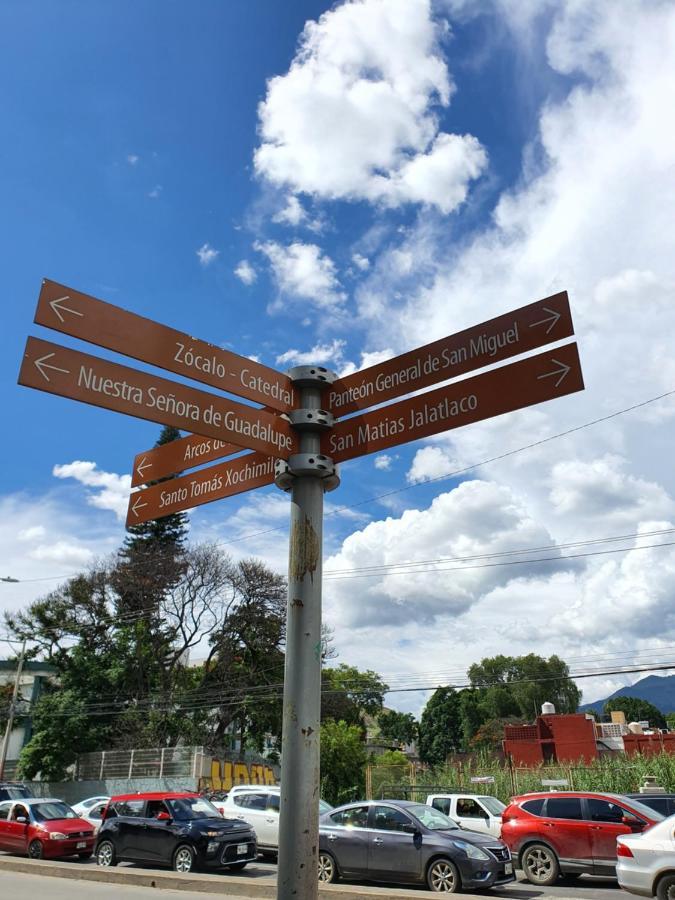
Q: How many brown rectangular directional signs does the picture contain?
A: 6